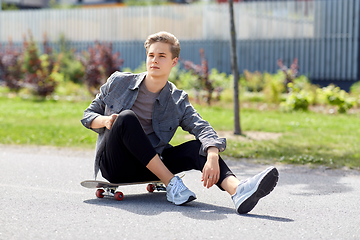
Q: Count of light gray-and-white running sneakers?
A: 2